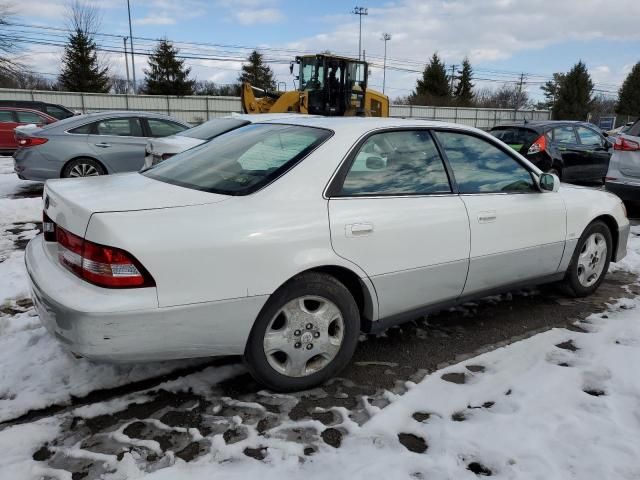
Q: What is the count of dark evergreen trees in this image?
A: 7